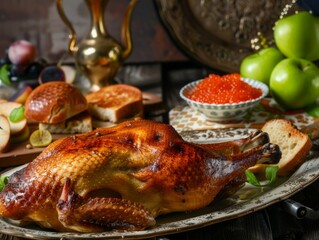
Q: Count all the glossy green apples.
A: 3